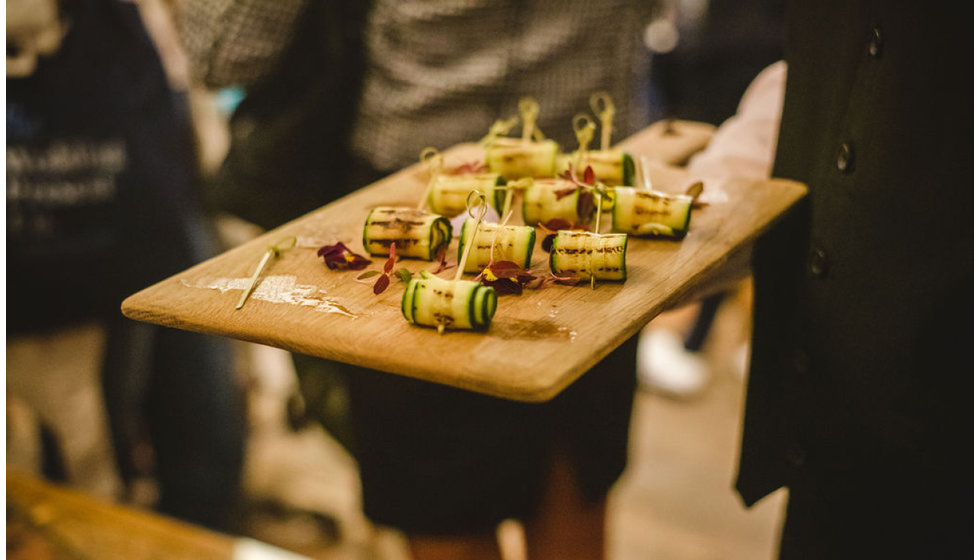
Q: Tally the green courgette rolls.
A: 9